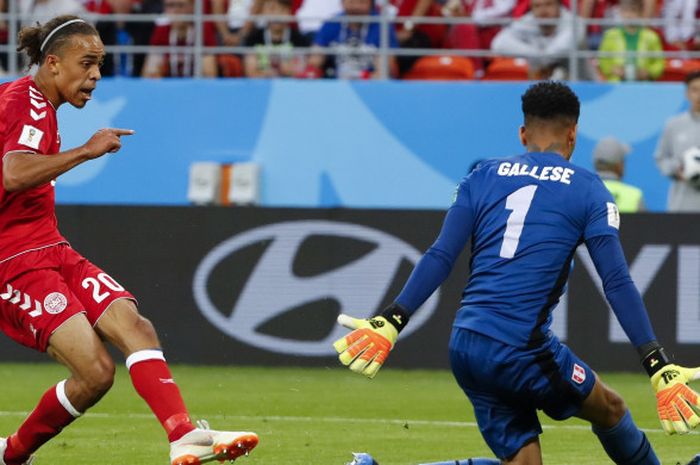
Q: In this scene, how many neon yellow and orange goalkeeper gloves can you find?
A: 2